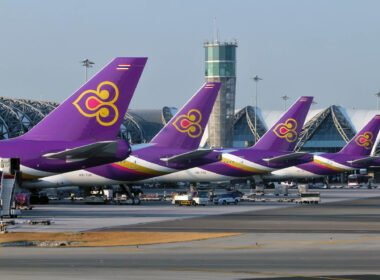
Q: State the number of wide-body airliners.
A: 4